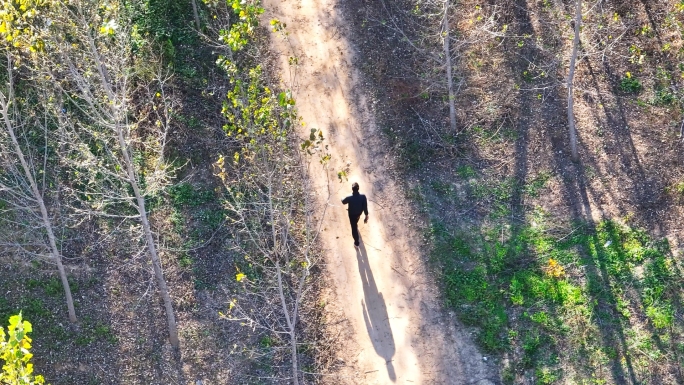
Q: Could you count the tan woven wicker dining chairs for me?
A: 0